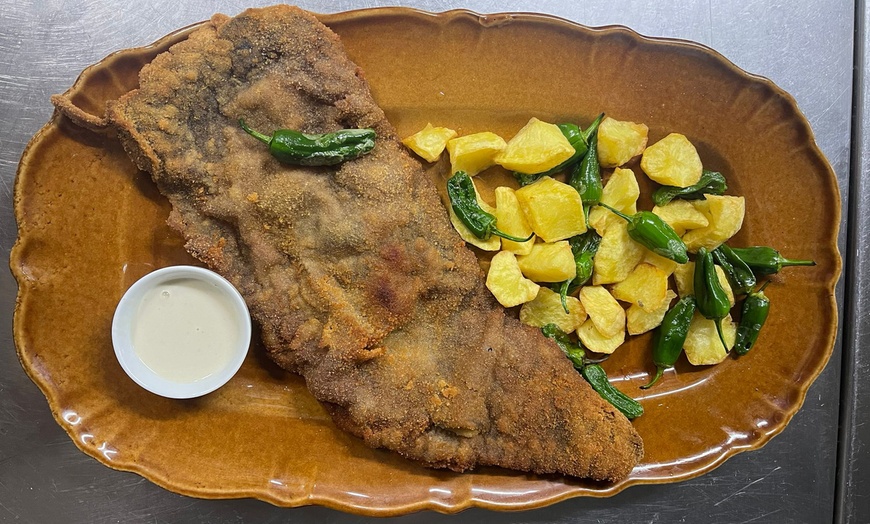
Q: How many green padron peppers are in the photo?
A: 14